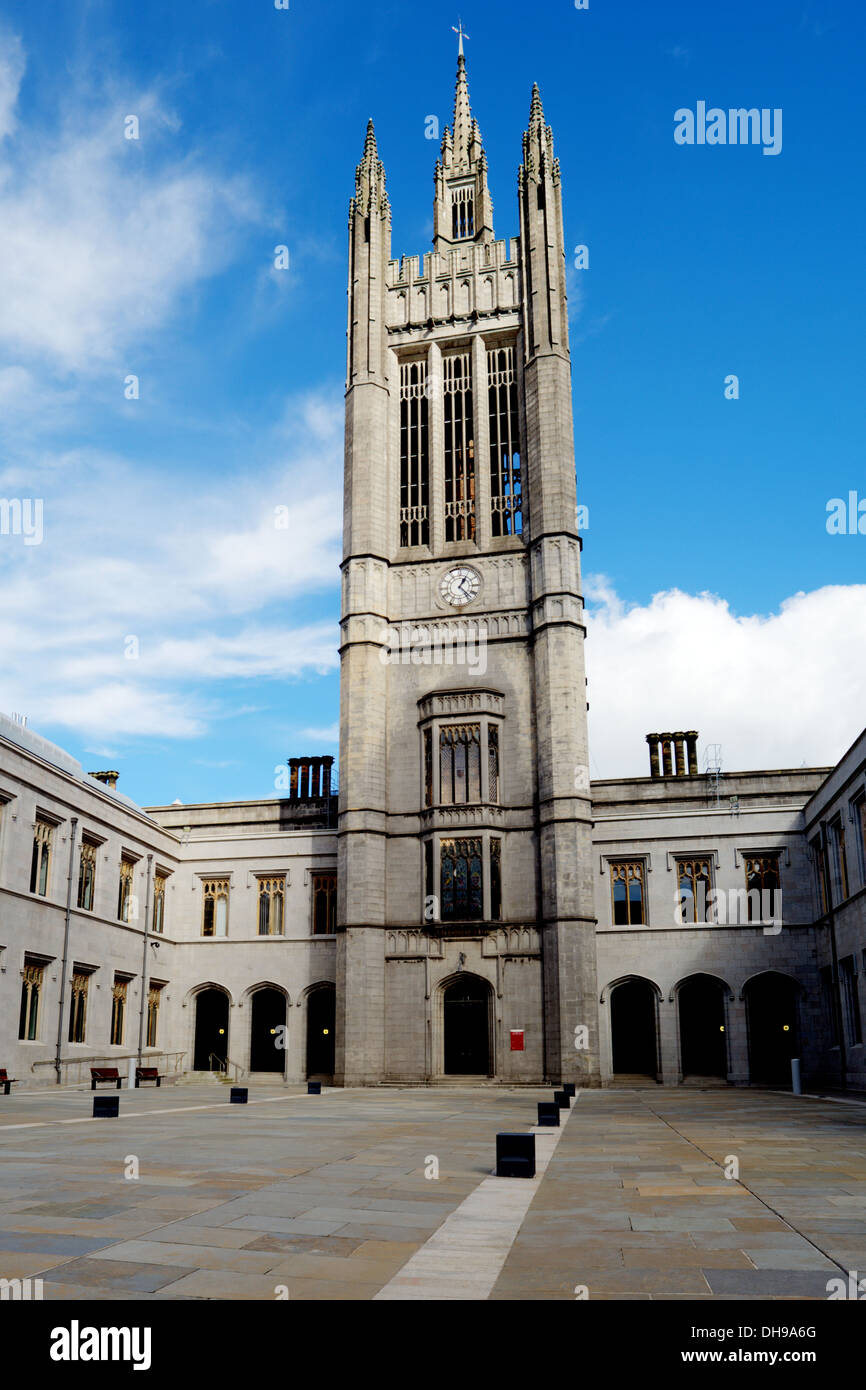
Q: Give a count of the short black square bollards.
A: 7